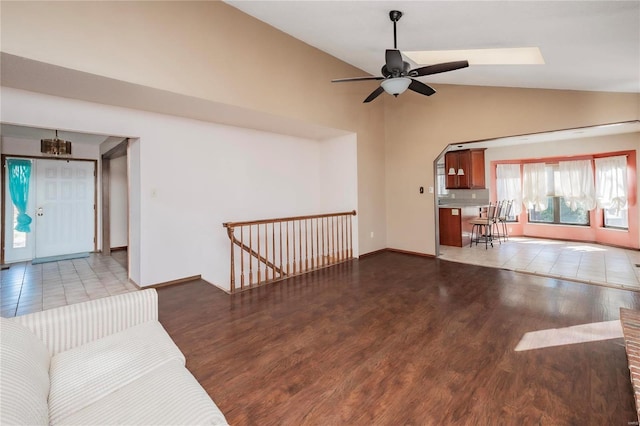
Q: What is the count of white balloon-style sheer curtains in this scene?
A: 4